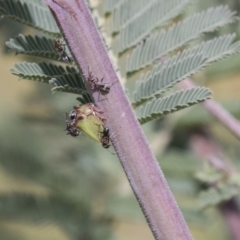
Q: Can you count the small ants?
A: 4